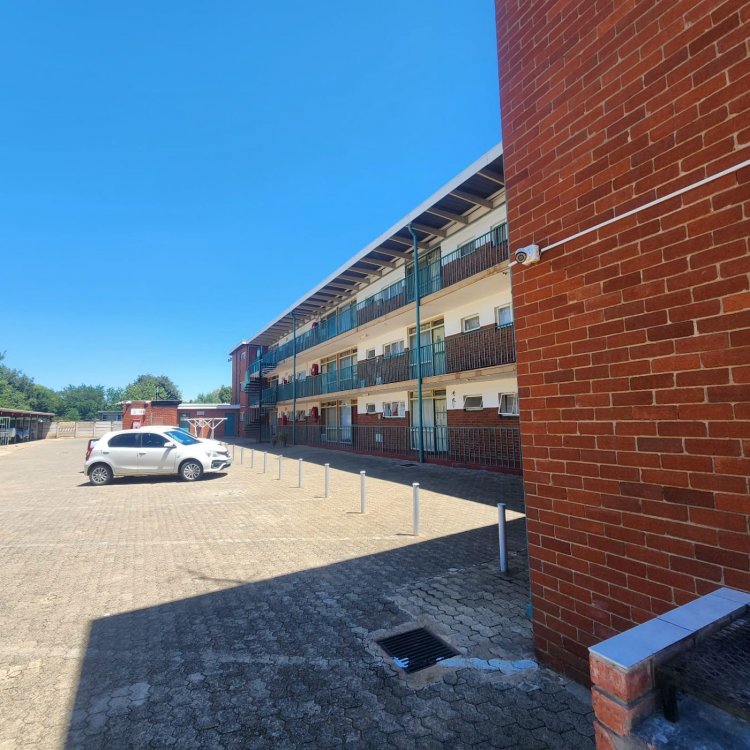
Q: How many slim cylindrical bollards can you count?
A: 10